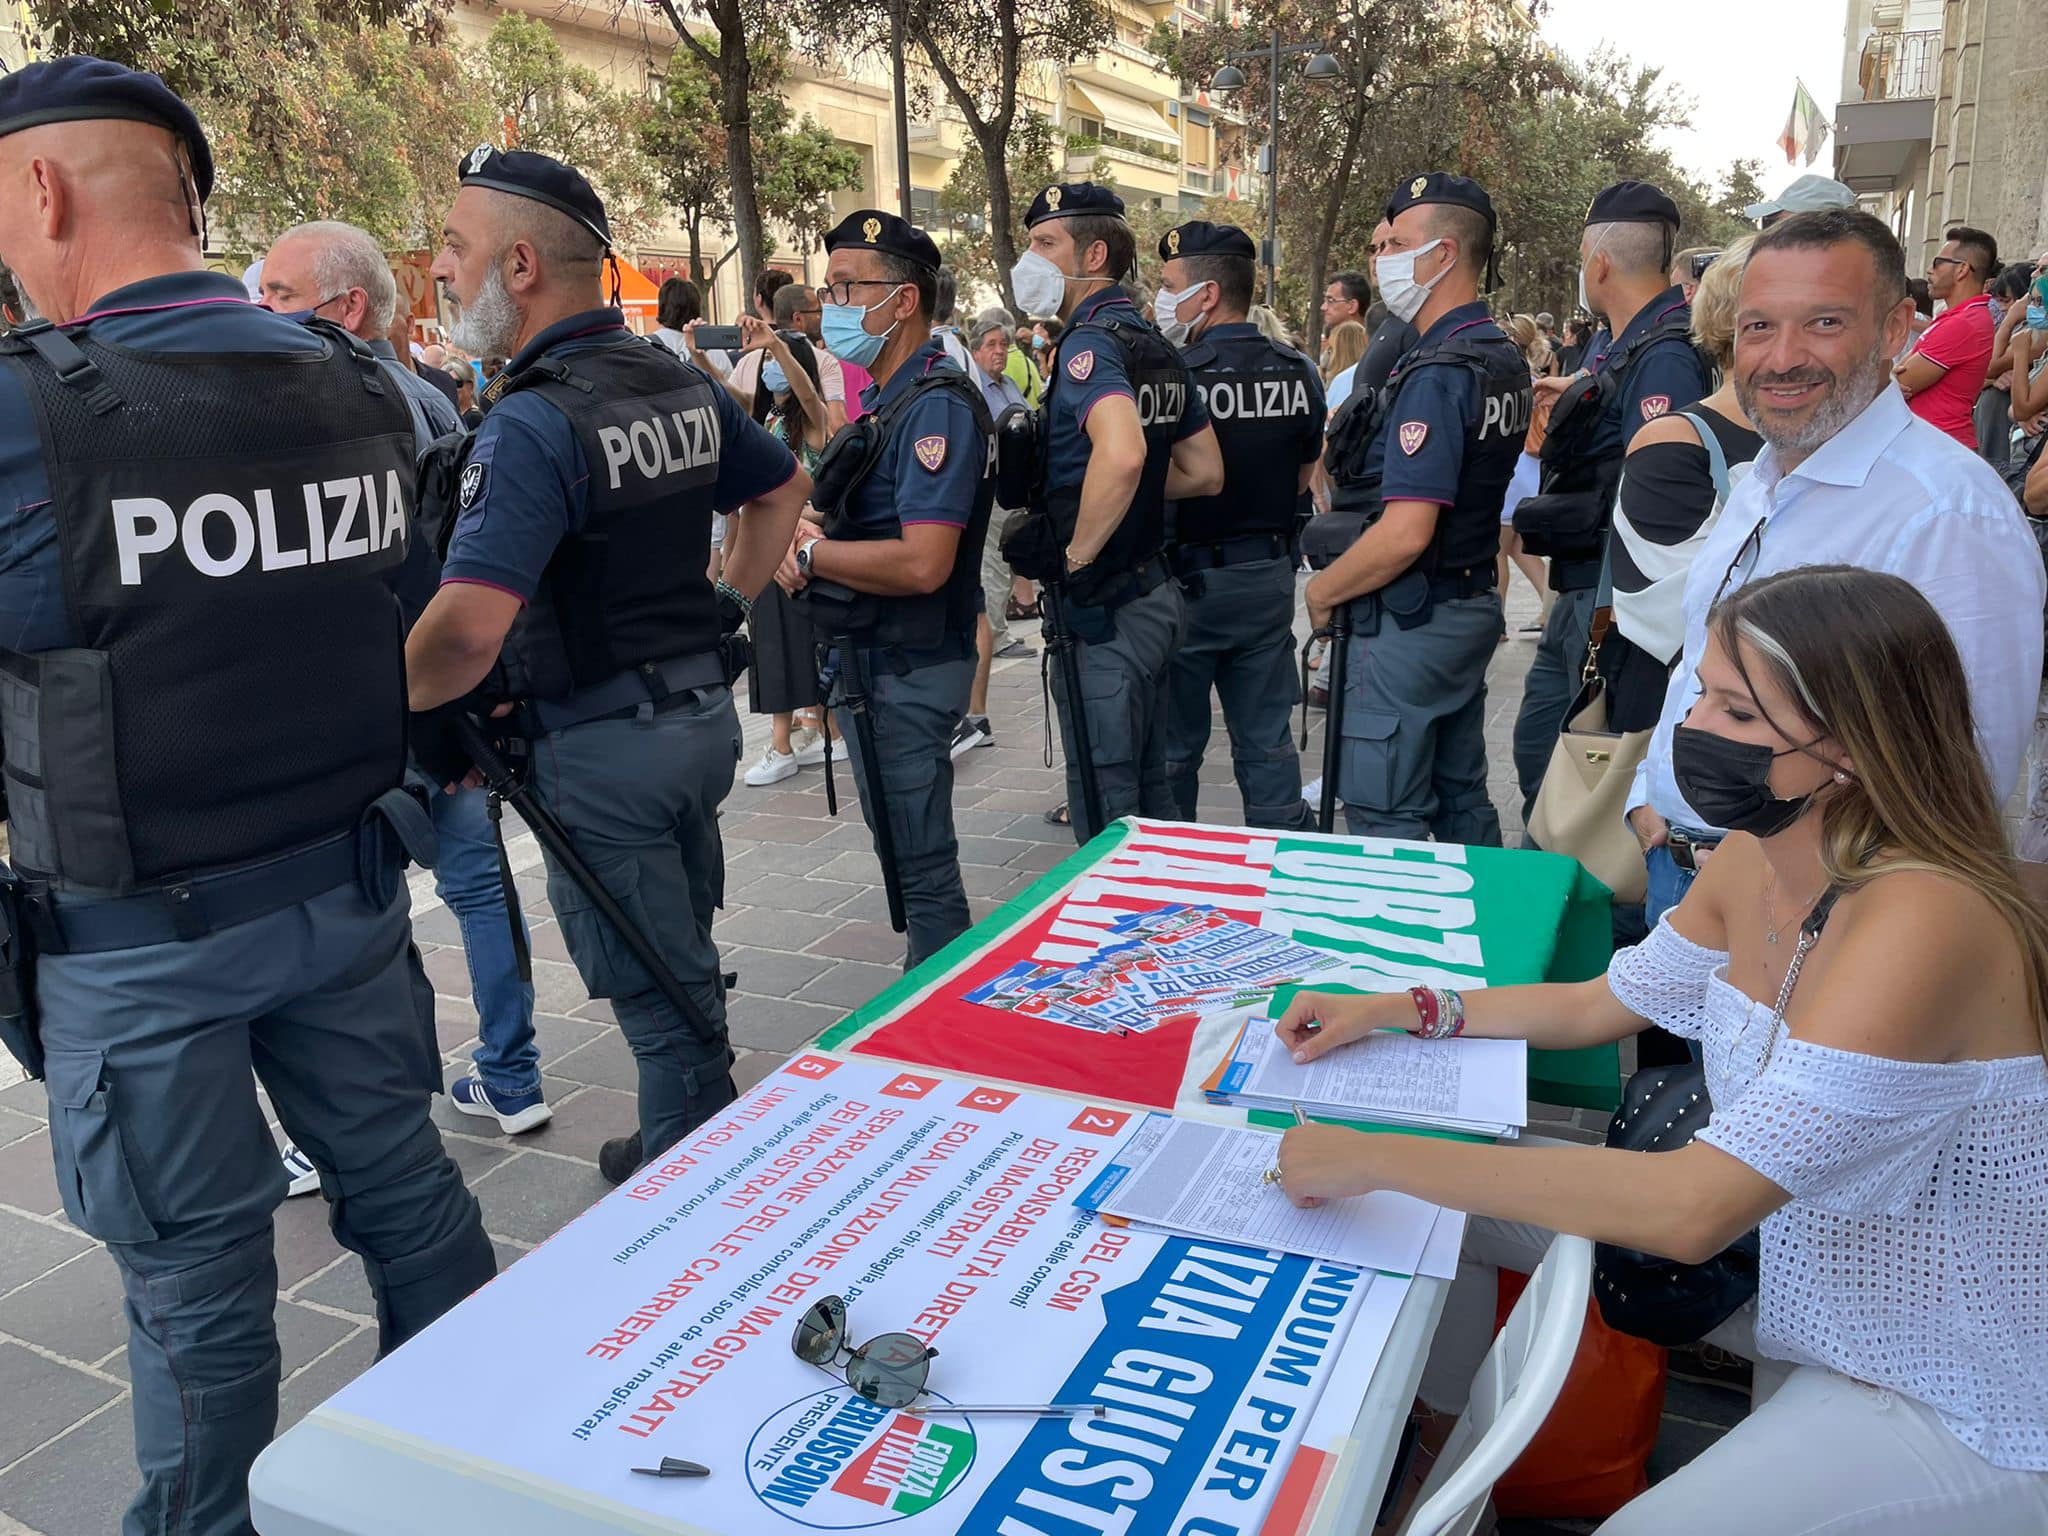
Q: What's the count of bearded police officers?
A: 1